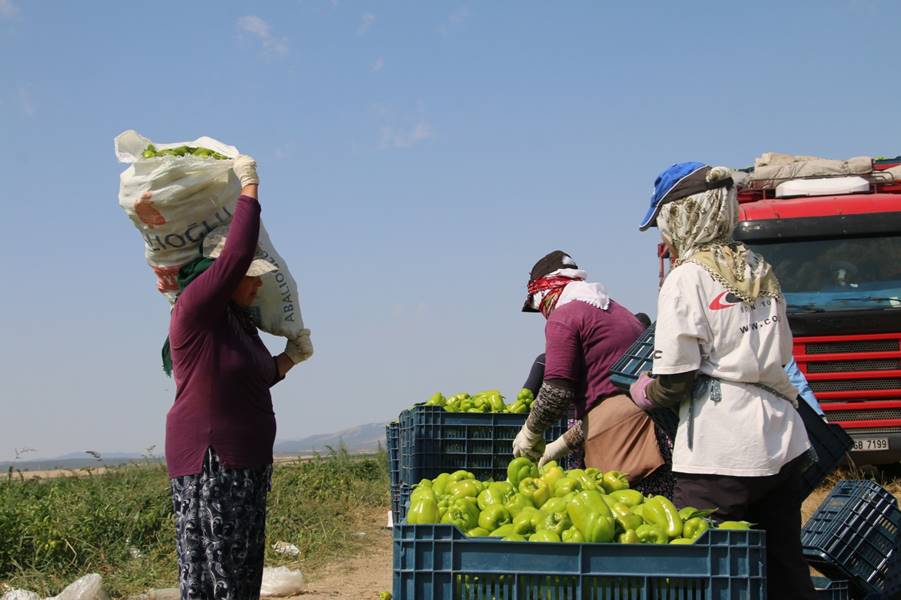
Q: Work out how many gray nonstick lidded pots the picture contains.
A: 0